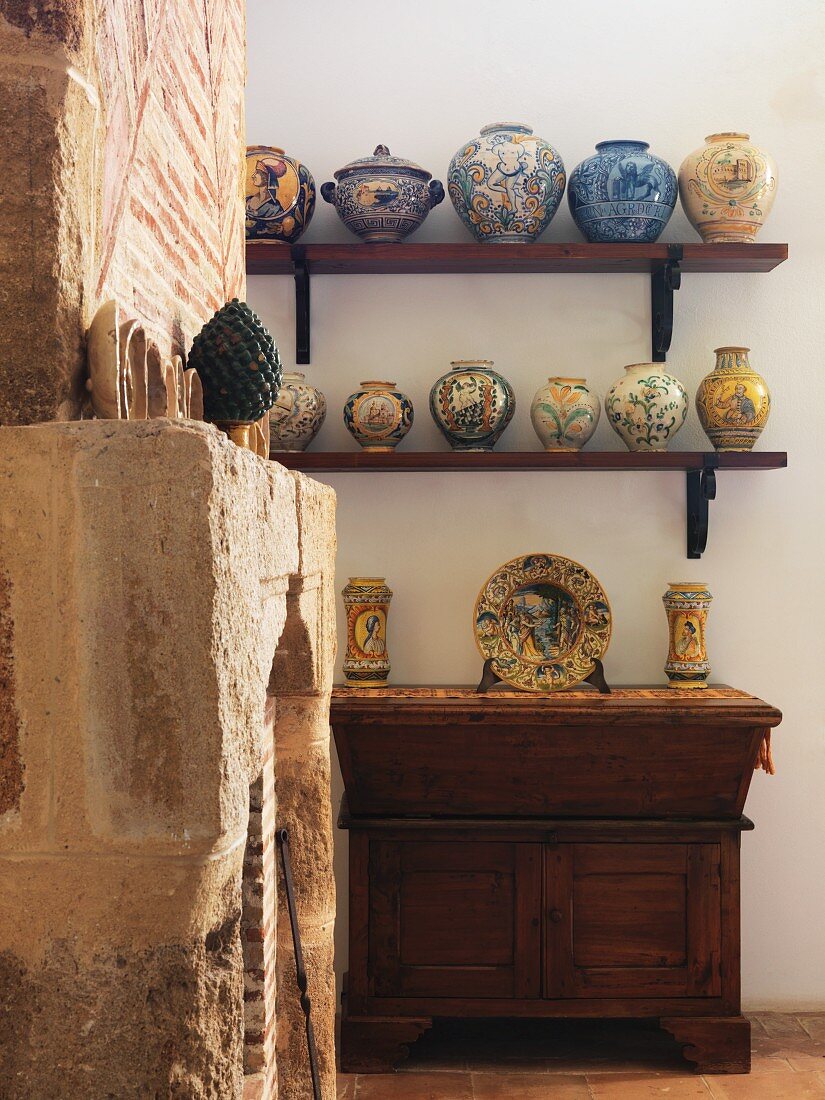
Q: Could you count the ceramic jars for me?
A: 13